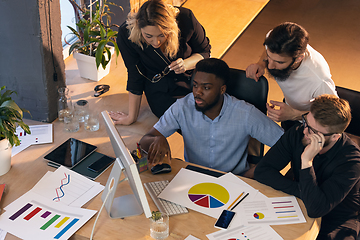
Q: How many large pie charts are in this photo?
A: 1